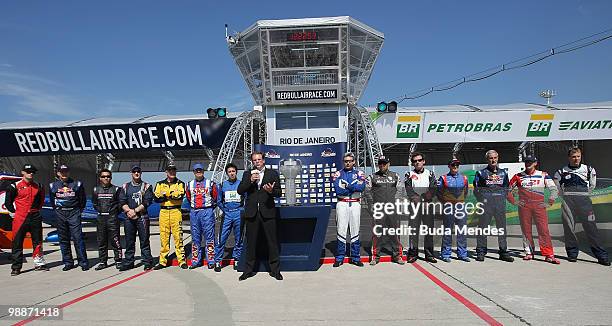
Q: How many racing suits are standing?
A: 14